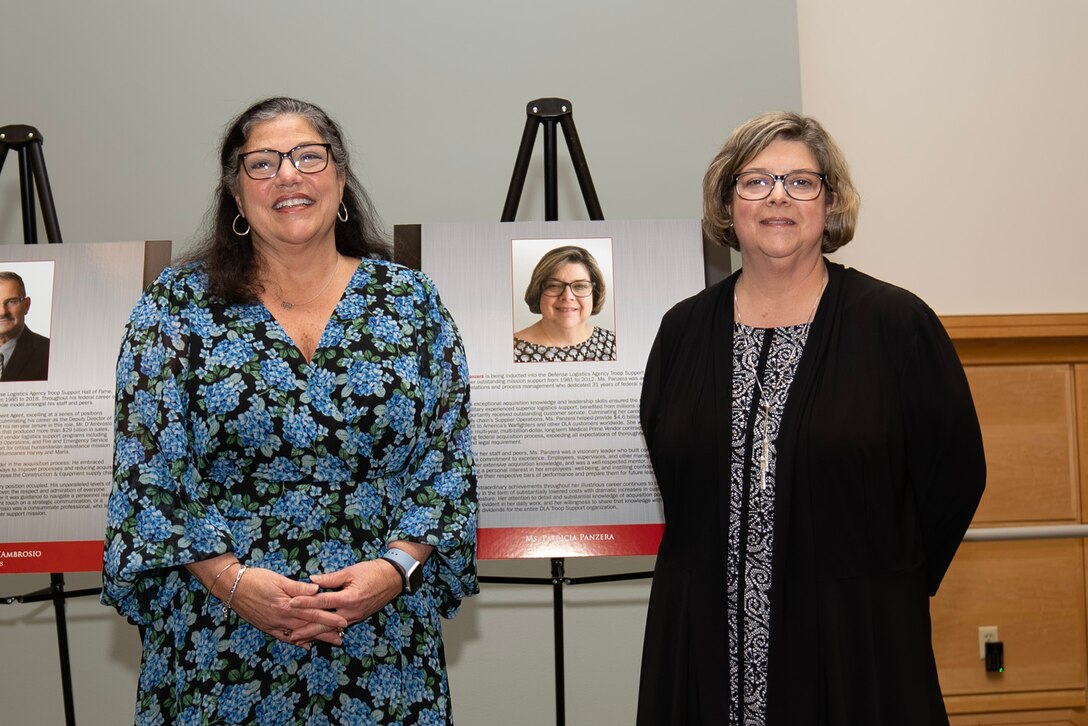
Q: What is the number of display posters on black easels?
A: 2